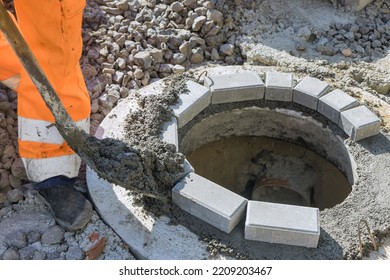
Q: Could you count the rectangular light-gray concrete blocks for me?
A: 10